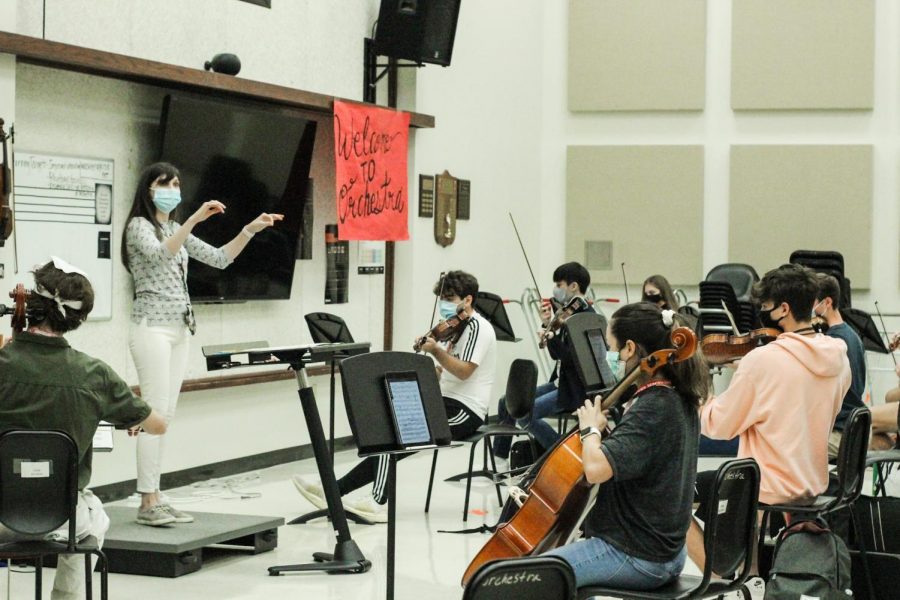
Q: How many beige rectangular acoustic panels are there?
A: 4